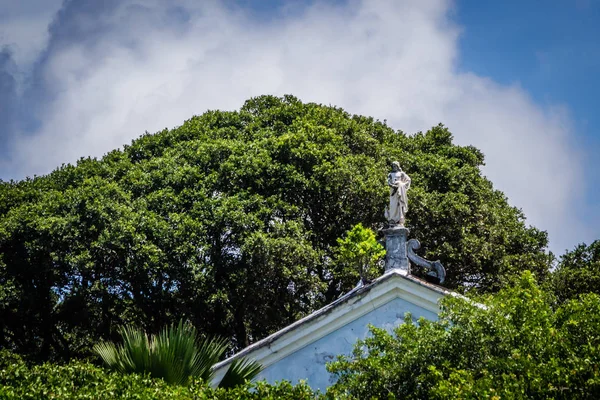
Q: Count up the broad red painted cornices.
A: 0